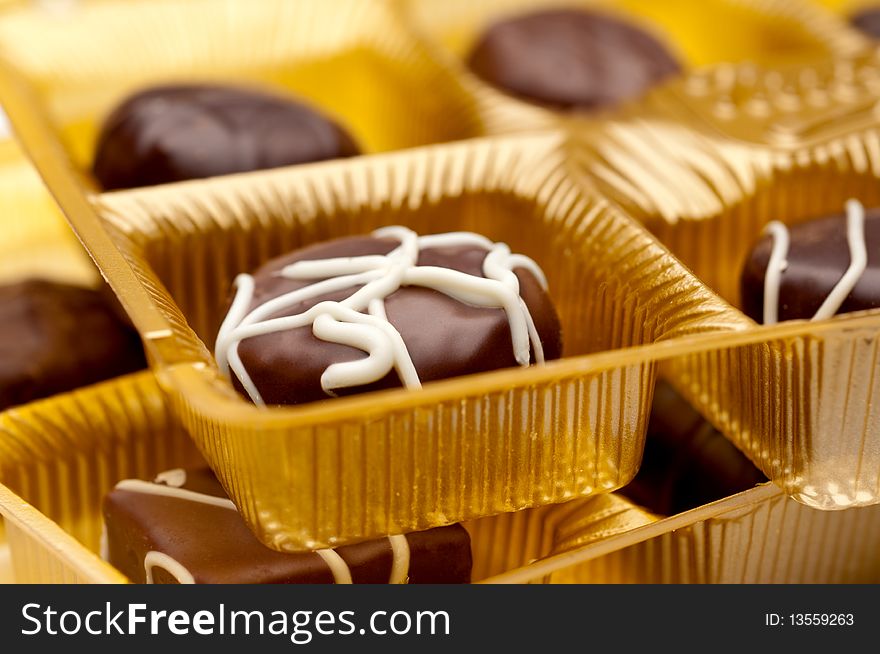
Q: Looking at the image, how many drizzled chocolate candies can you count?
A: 3